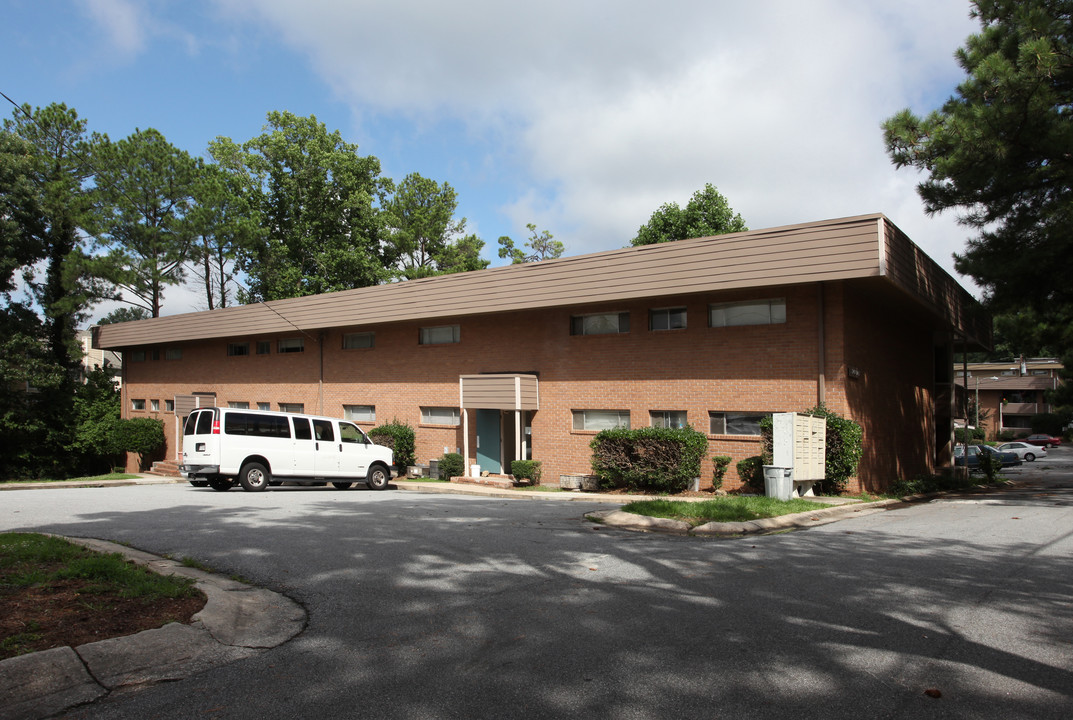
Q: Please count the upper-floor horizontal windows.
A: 11